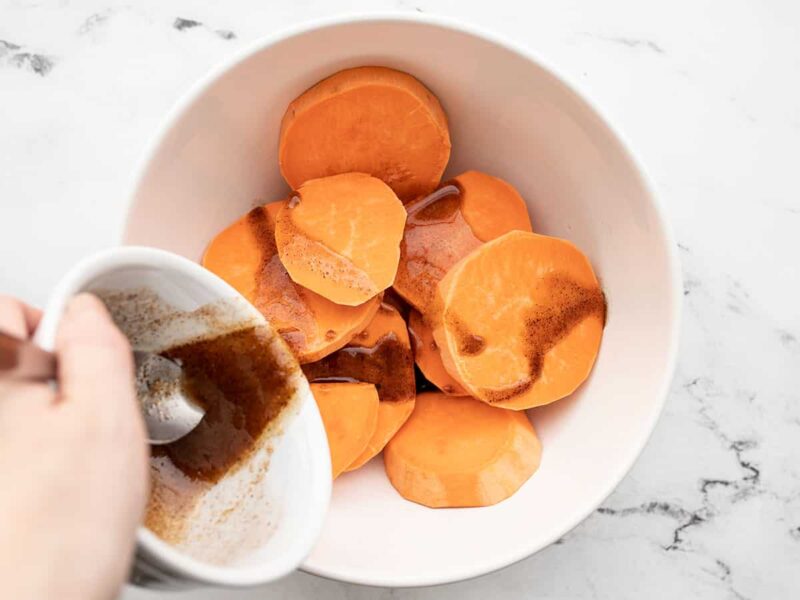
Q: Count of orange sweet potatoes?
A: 9